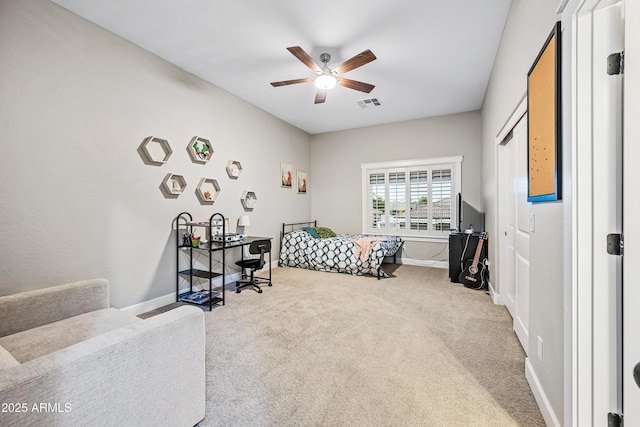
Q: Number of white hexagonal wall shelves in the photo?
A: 6